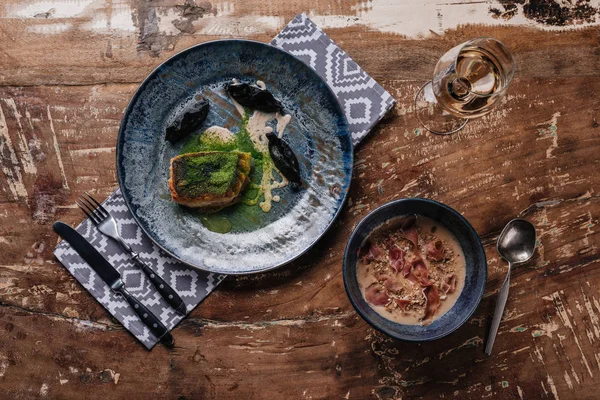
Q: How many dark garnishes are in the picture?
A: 3